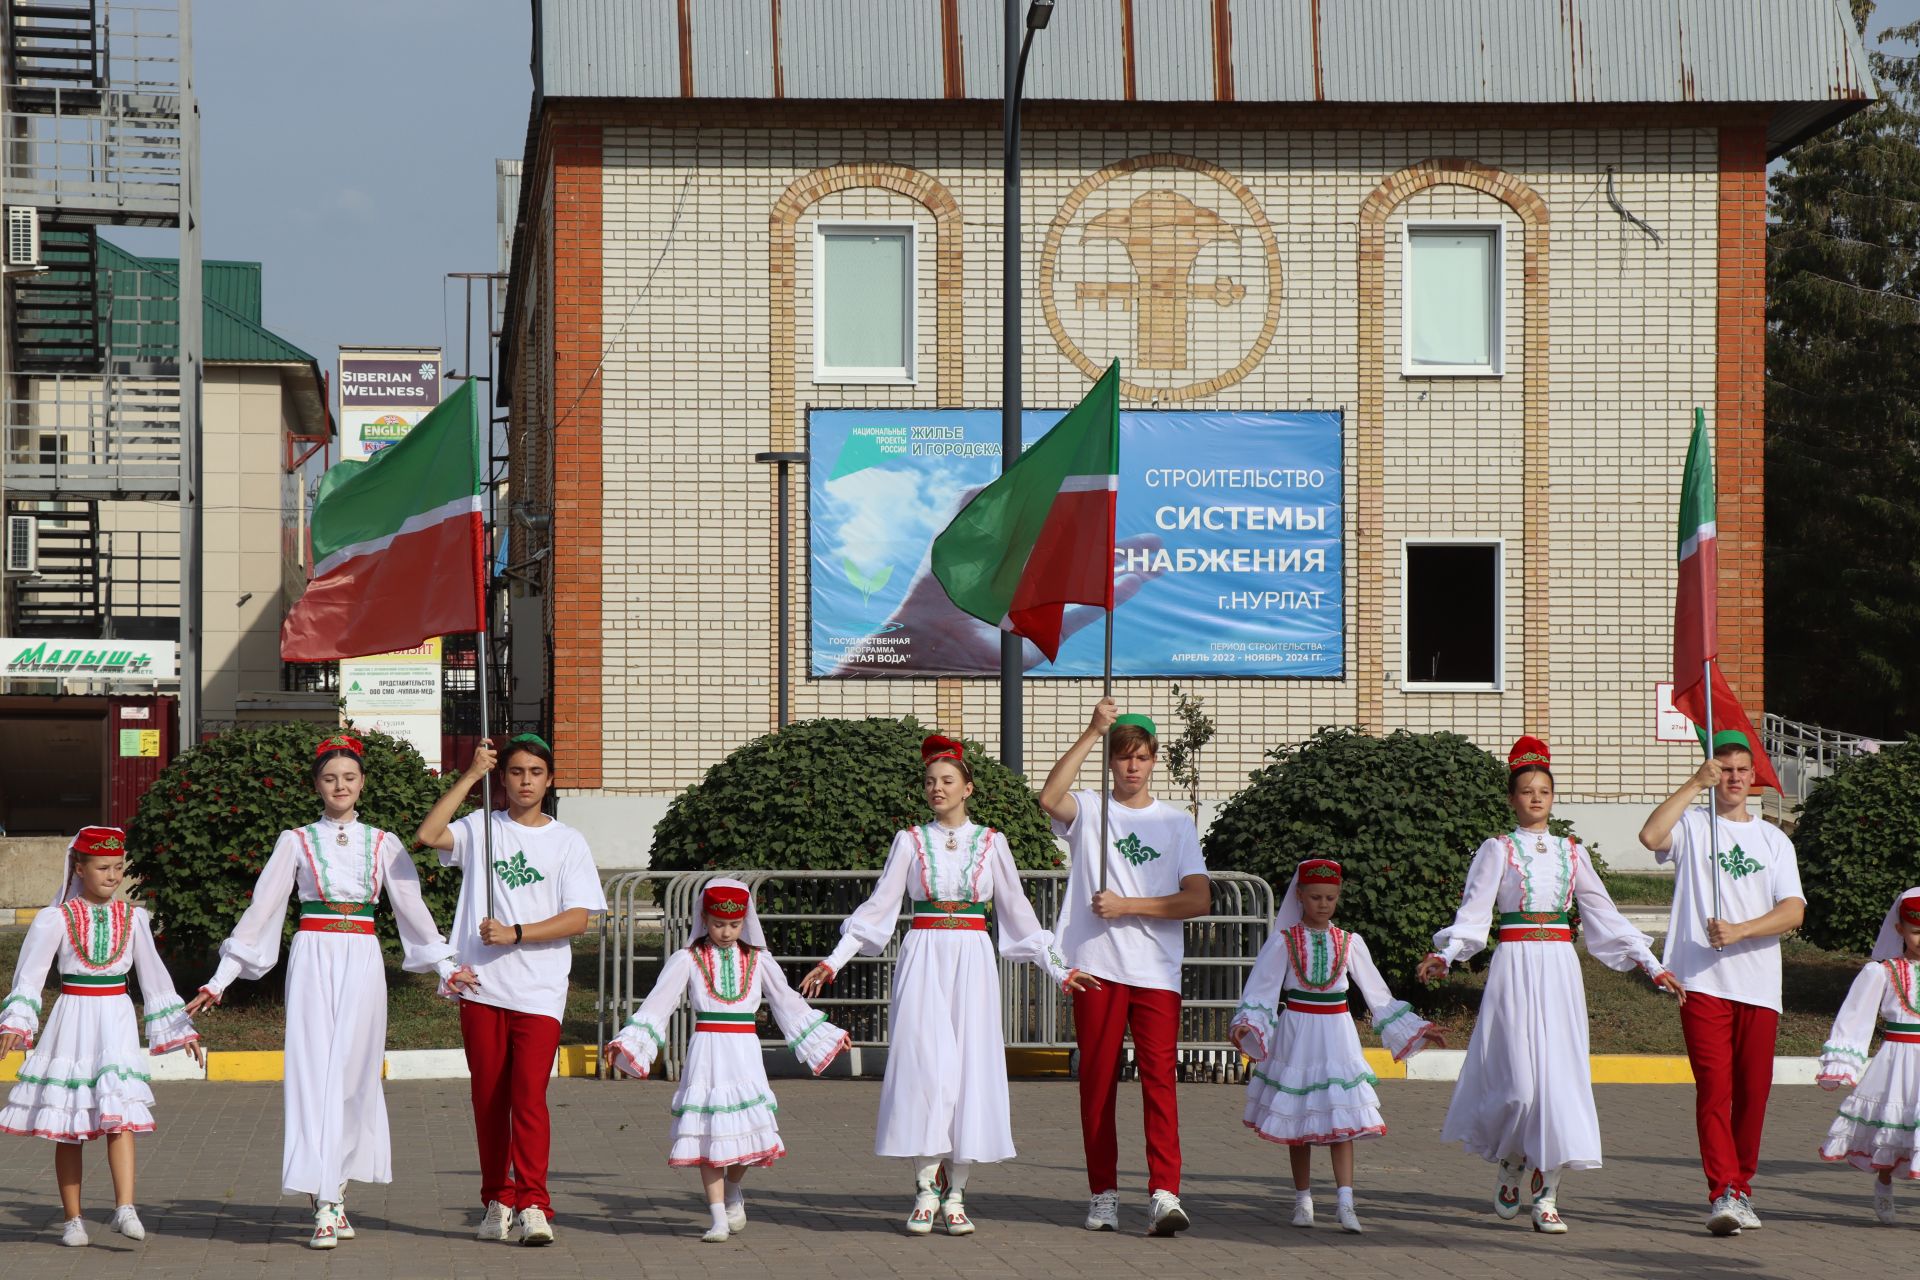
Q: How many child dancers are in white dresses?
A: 4